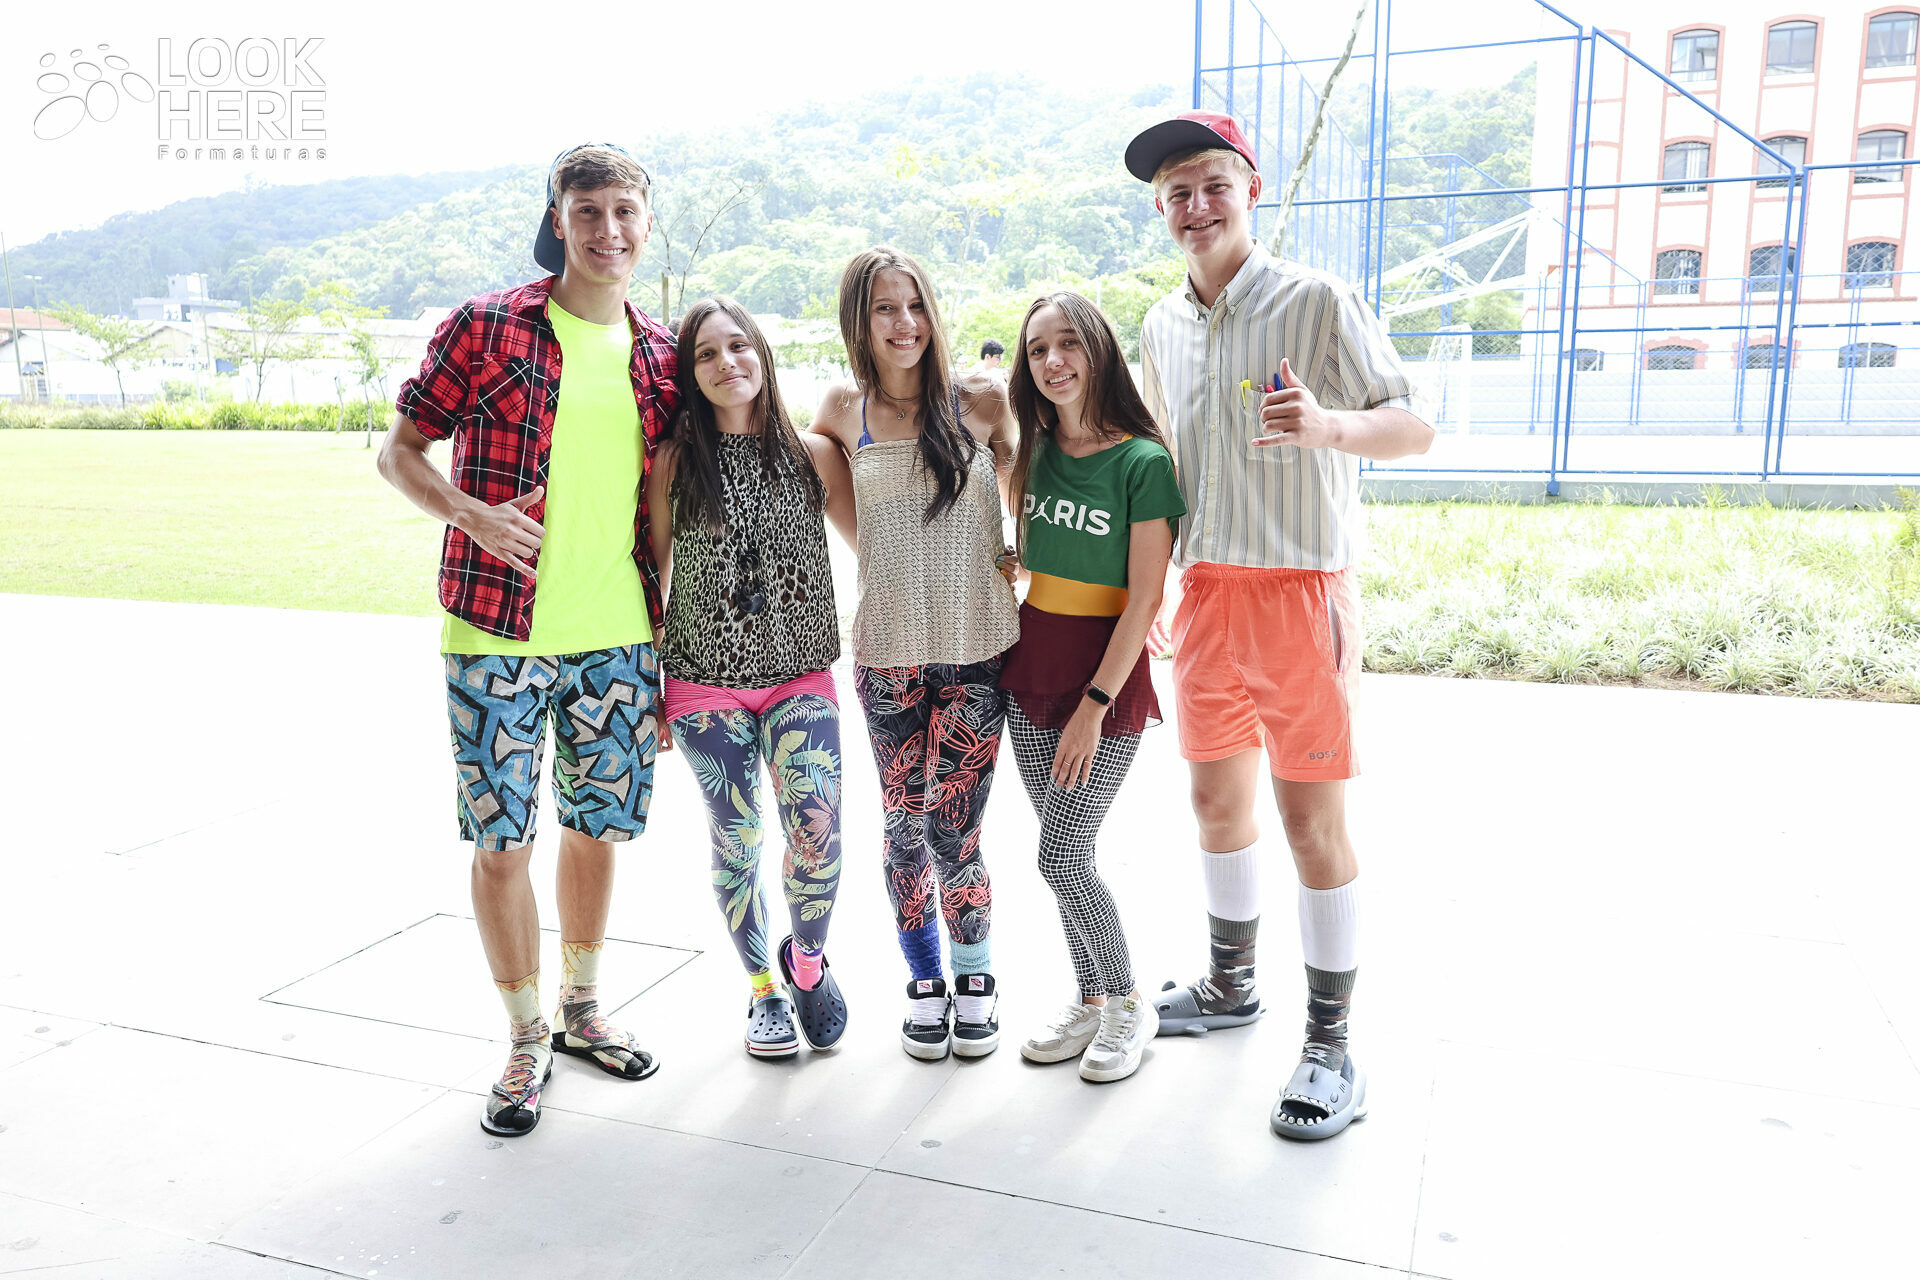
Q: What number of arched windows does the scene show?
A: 13